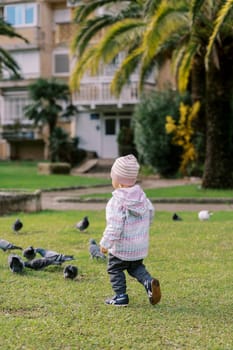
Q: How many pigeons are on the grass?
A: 11